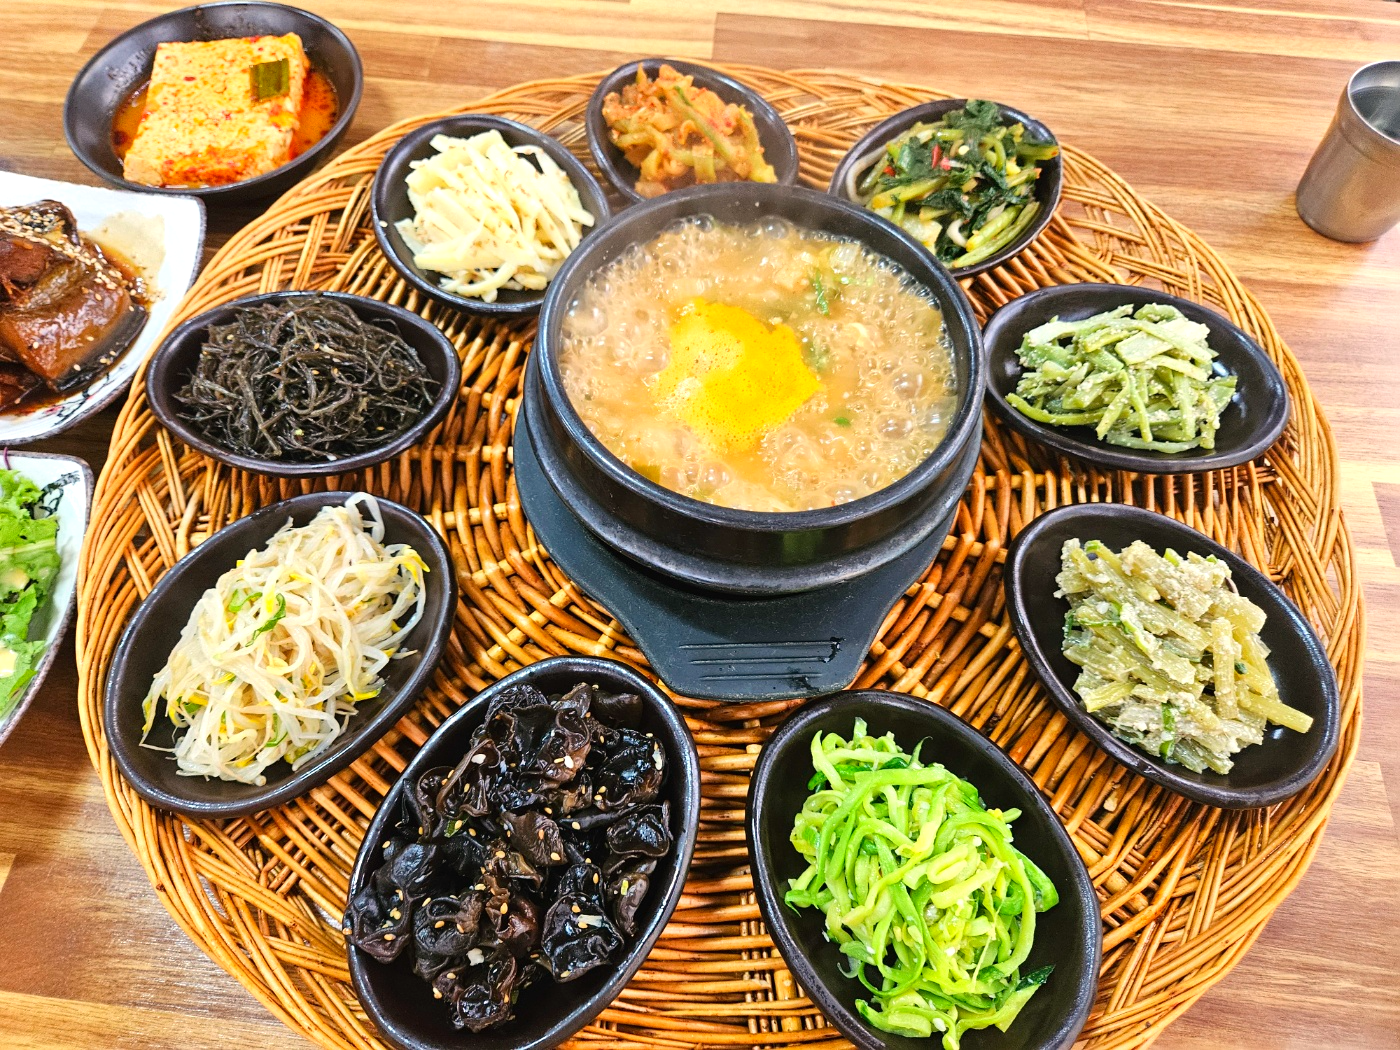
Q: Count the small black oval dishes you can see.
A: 9